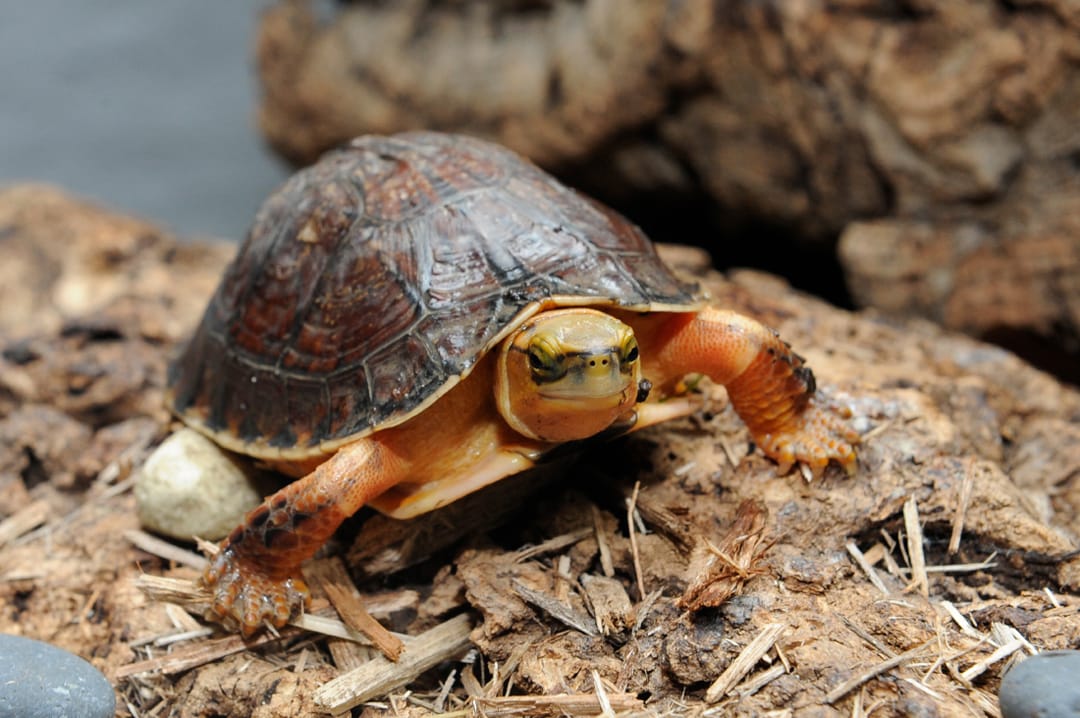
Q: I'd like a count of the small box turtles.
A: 1